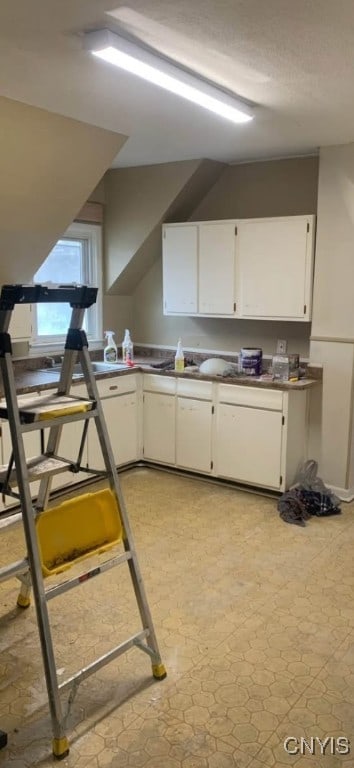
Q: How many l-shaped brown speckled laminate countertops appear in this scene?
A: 1